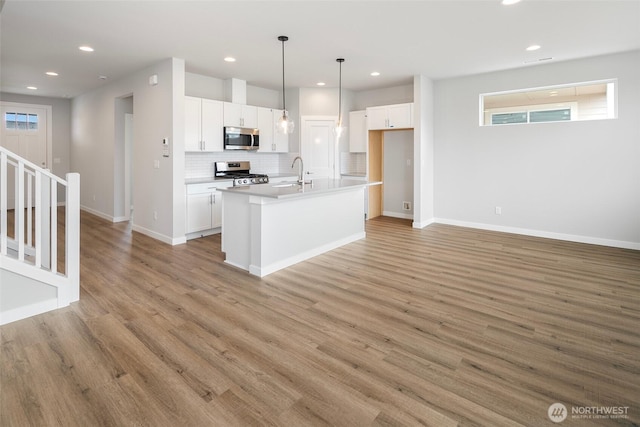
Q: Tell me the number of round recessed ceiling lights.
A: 8